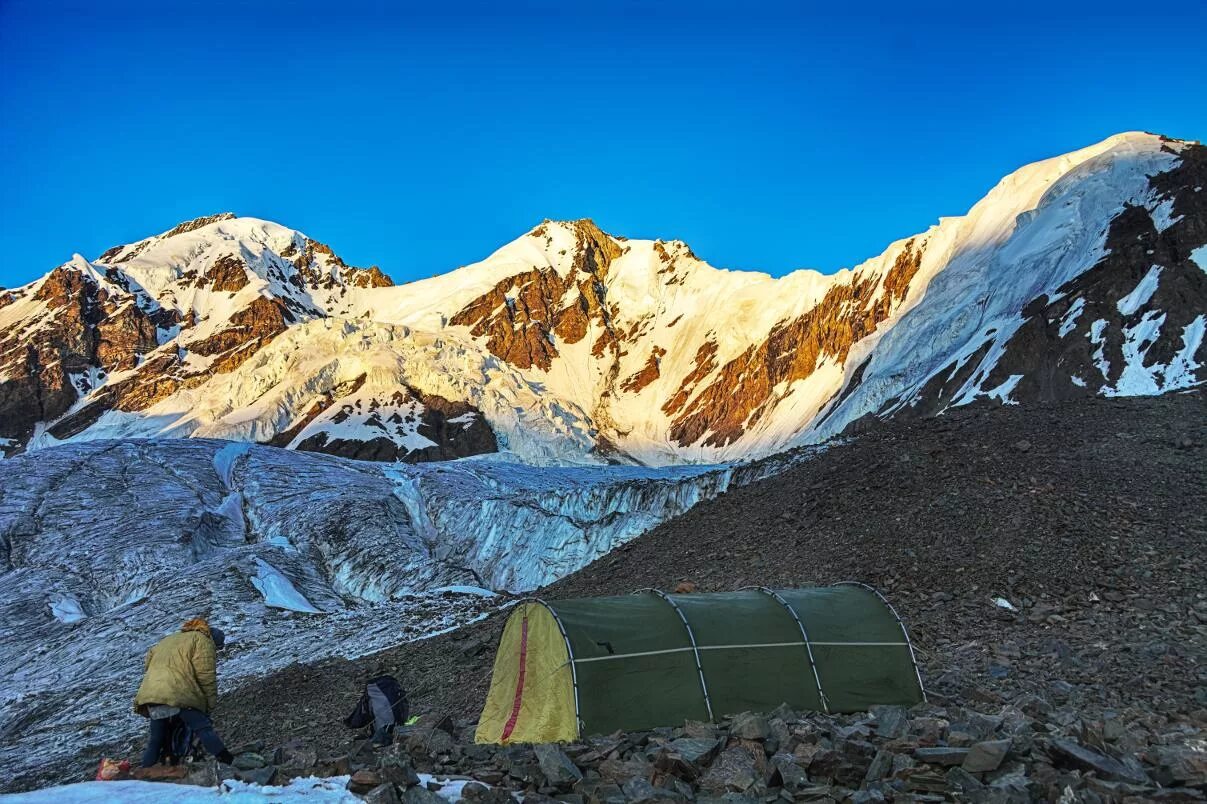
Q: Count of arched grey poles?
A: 4